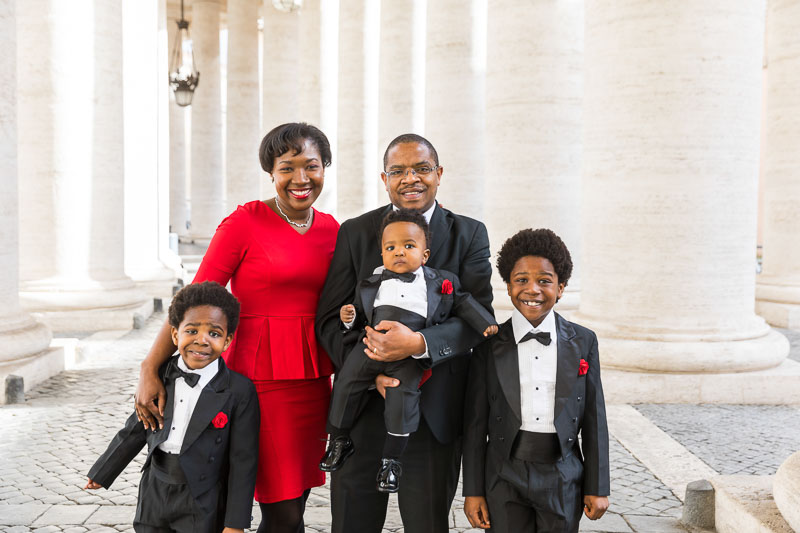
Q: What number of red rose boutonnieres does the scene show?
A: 3